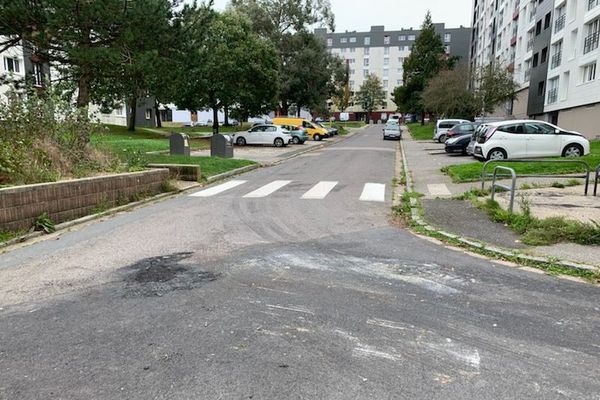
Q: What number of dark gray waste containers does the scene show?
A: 2